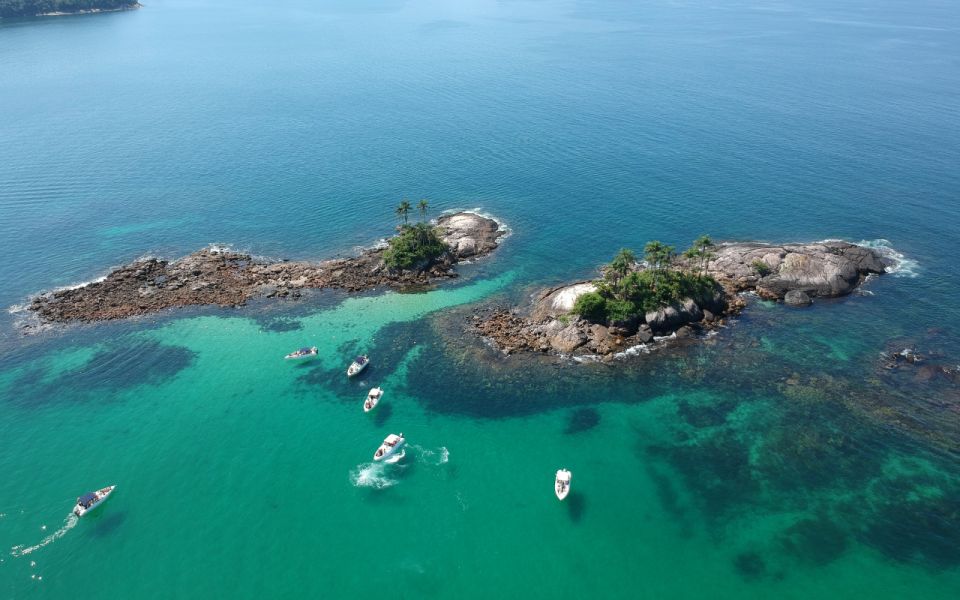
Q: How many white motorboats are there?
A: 6